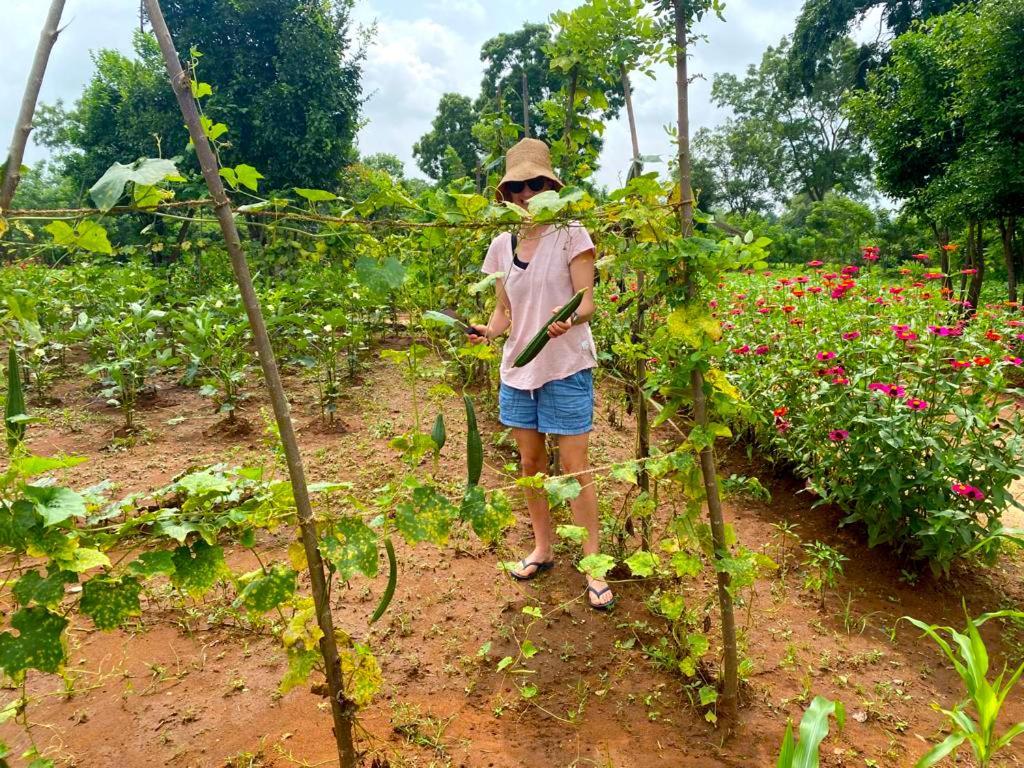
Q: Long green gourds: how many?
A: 5